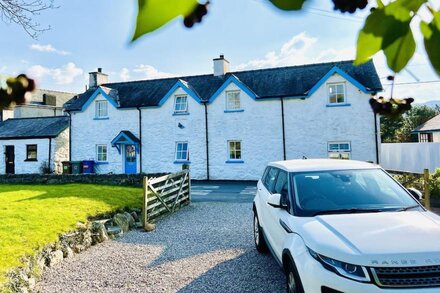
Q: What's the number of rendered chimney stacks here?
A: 2